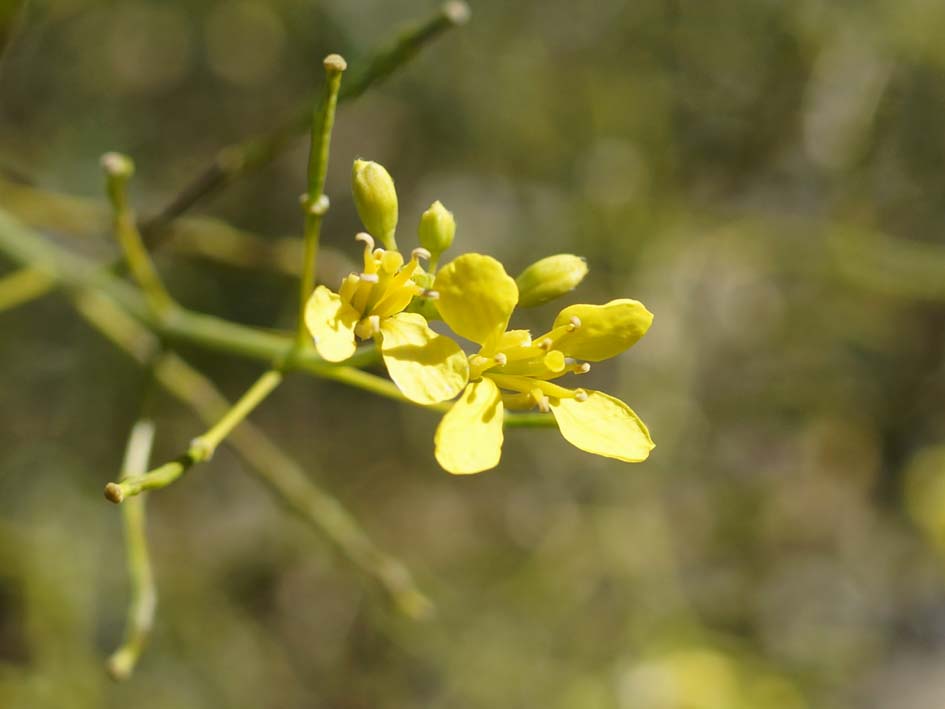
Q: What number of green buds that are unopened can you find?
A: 3